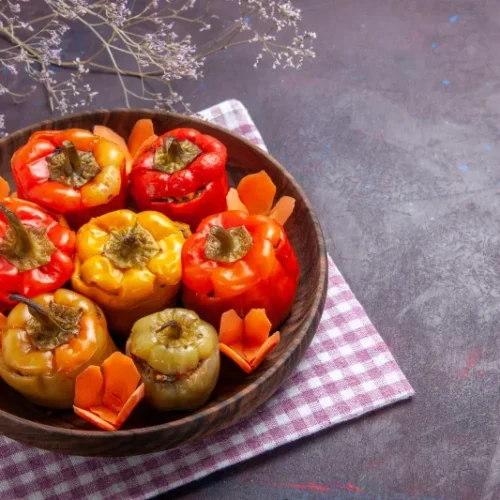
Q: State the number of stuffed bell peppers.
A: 7